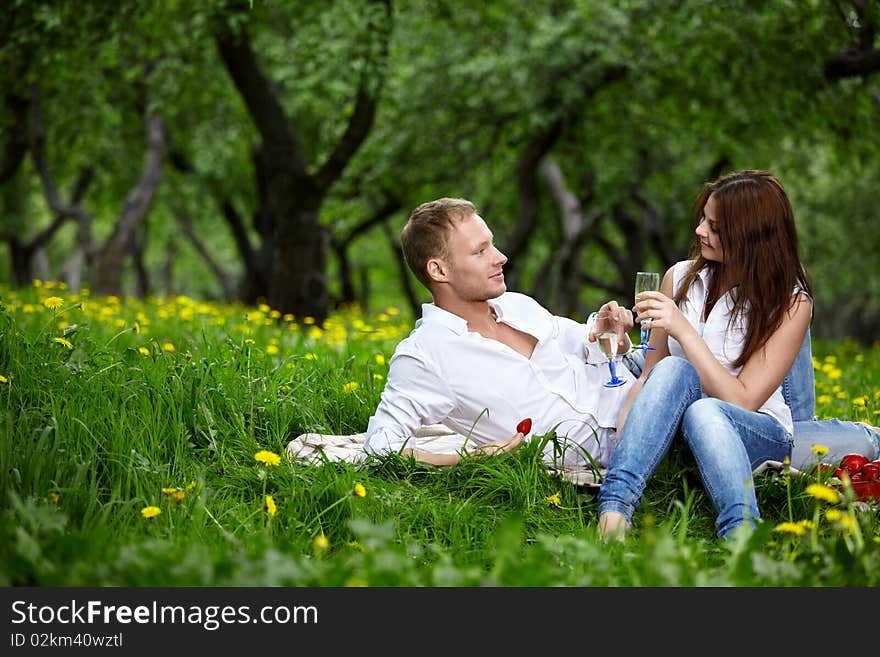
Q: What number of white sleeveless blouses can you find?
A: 1